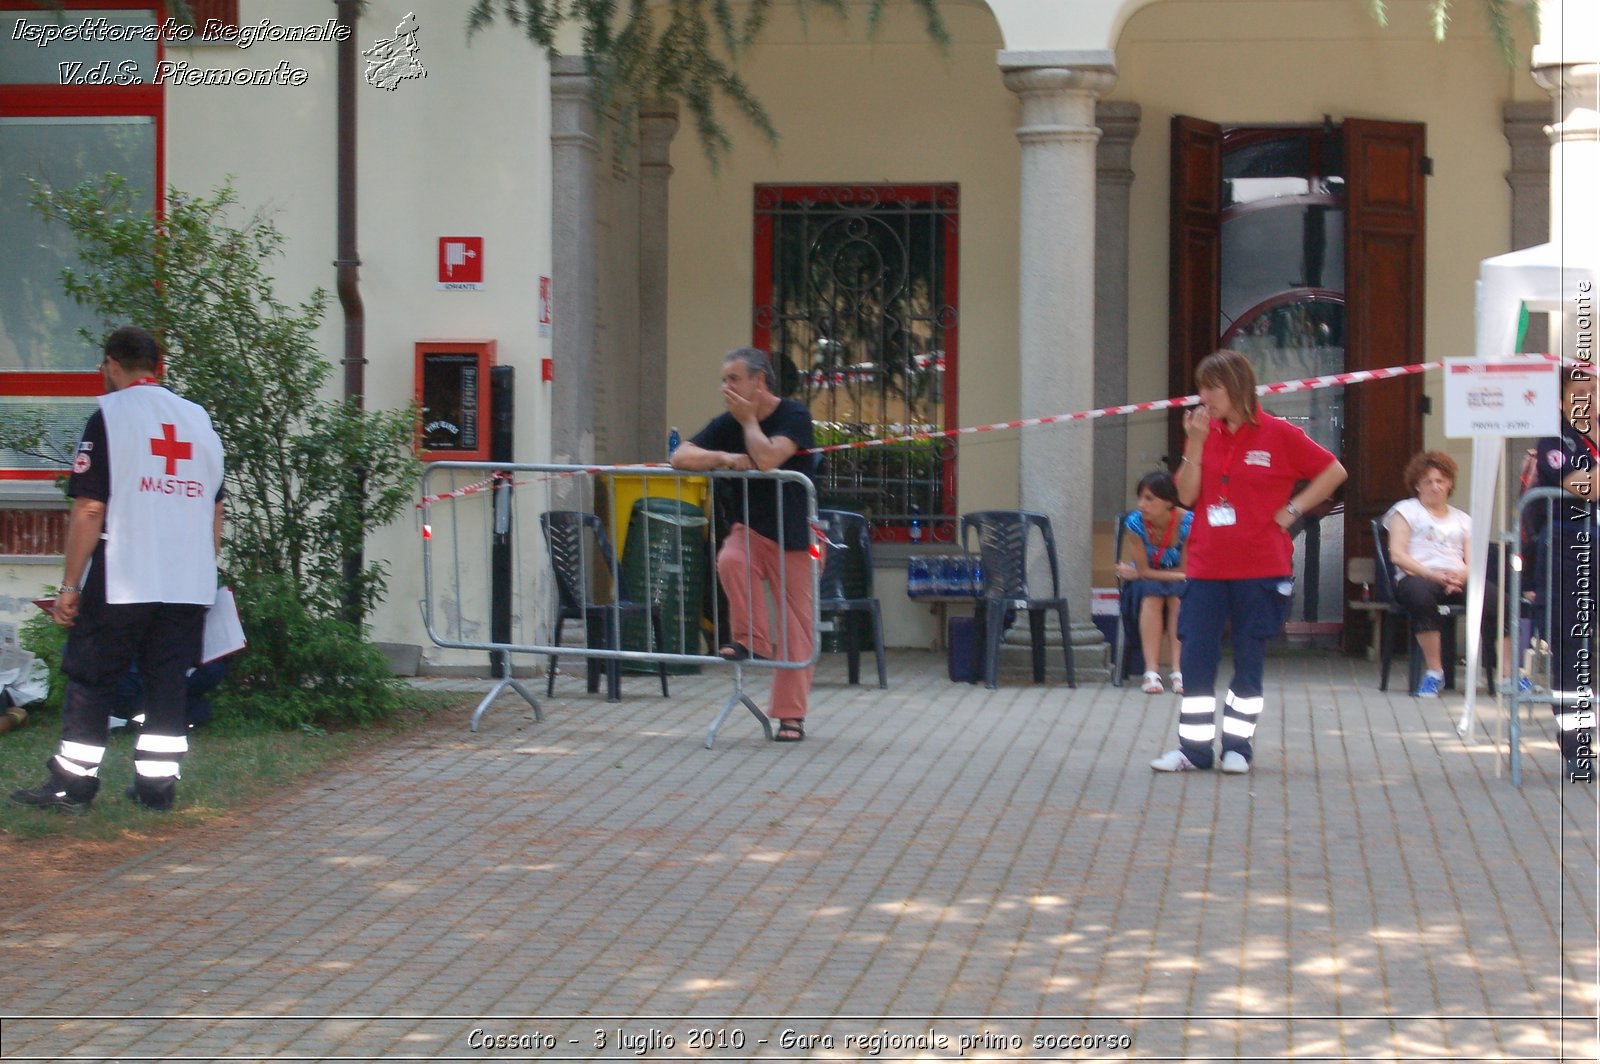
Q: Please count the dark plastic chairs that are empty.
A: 3